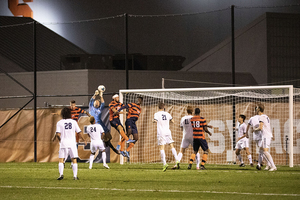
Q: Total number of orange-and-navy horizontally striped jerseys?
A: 4